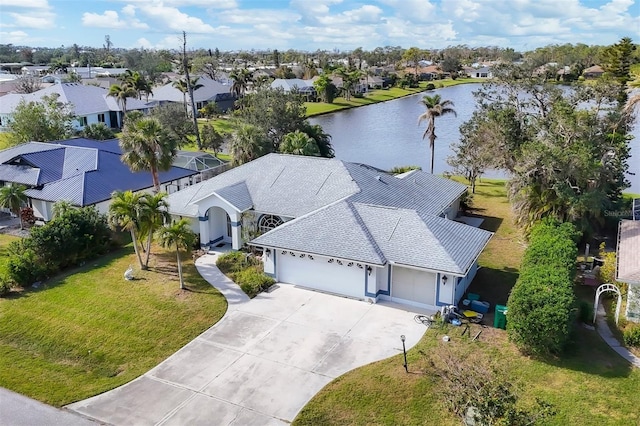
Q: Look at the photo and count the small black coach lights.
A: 3